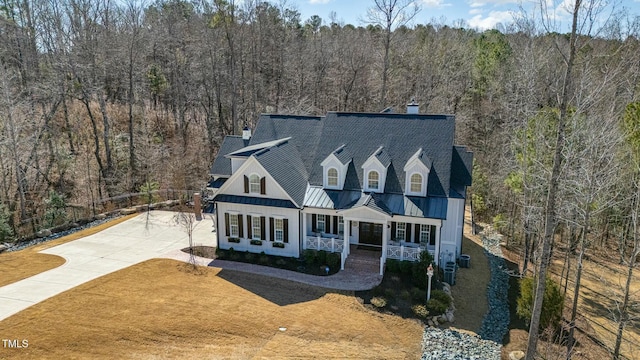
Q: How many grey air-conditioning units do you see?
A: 3